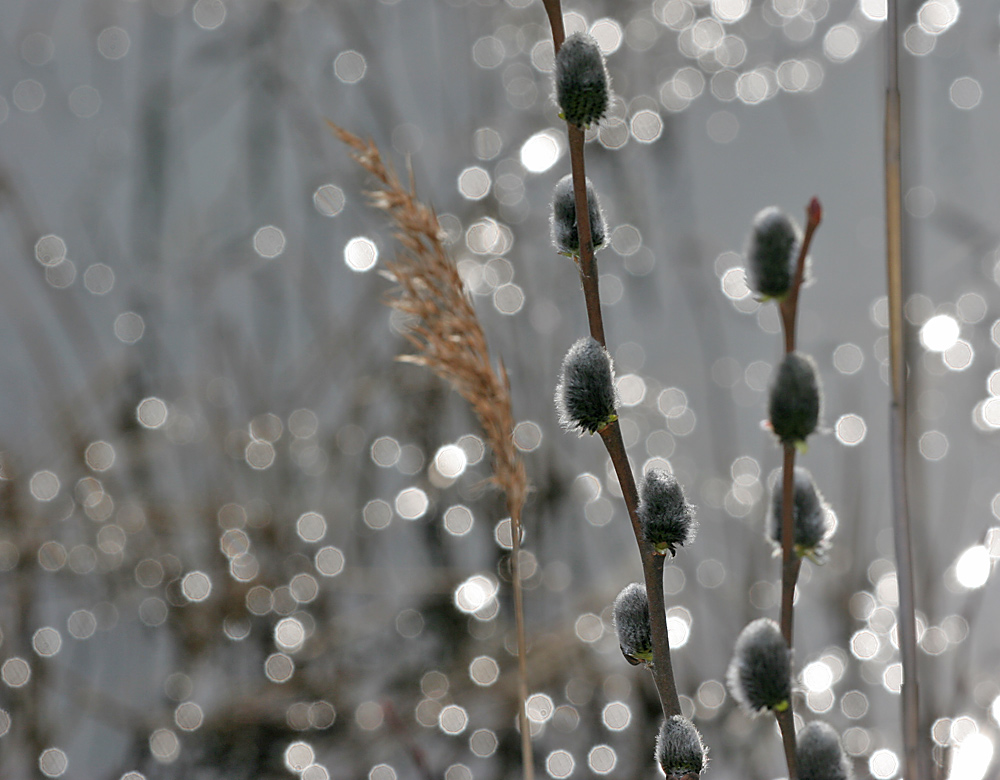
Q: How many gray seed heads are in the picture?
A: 11